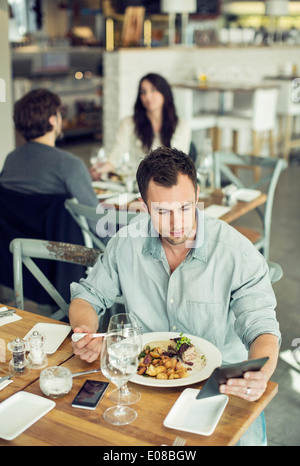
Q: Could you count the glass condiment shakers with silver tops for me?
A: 2